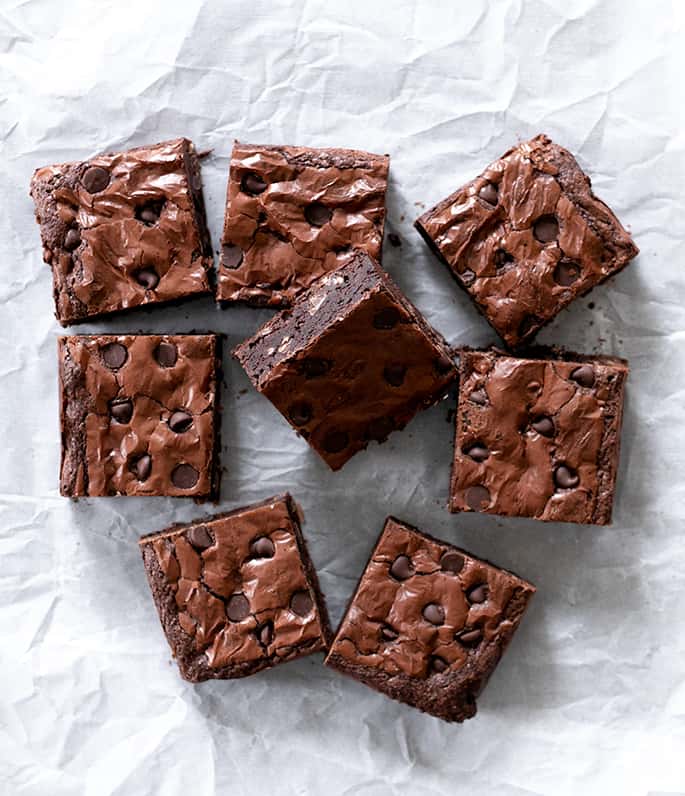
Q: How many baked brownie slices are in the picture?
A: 8